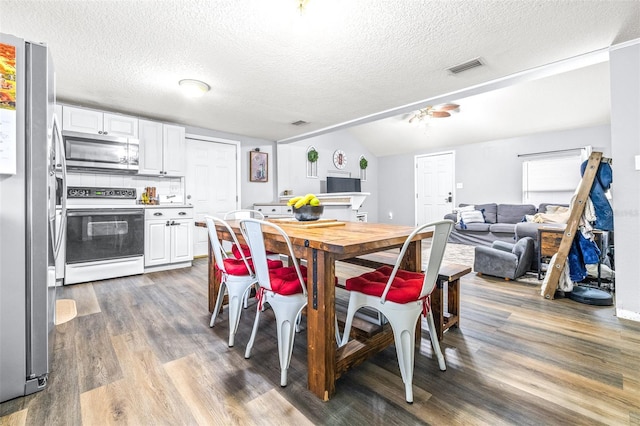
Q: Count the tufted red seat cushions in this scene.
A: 4